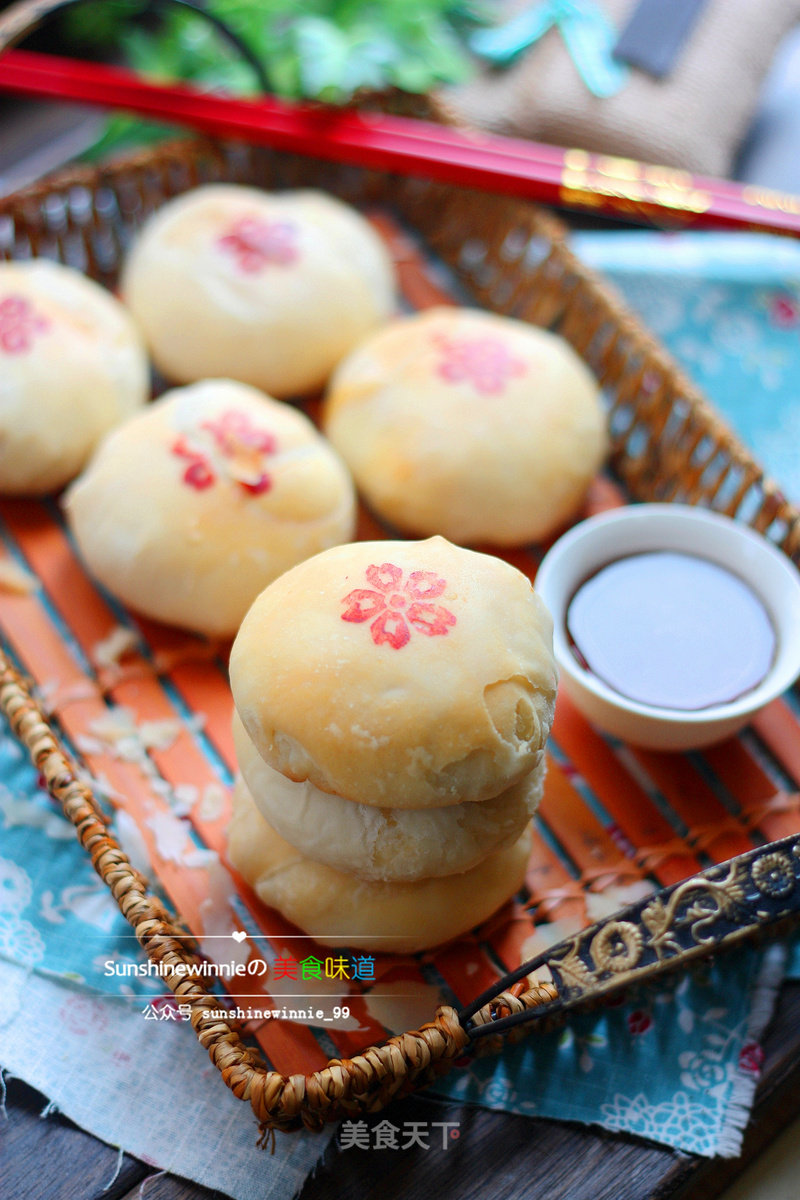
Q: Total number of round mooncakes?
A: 7